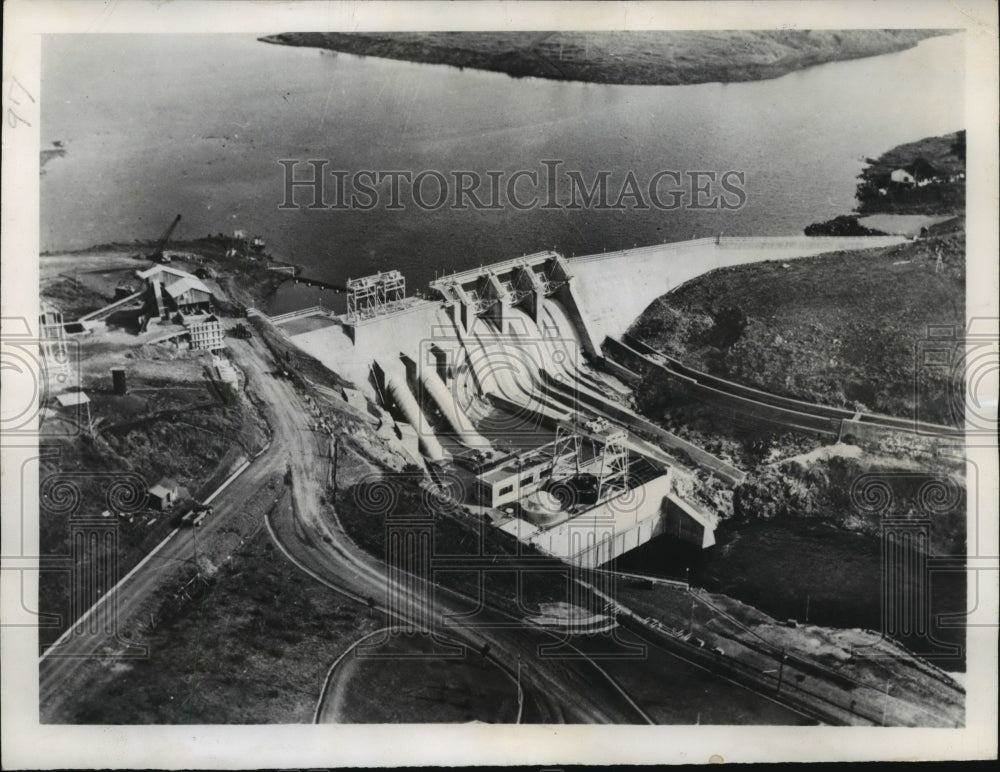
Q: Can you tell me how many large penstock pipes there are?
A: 2